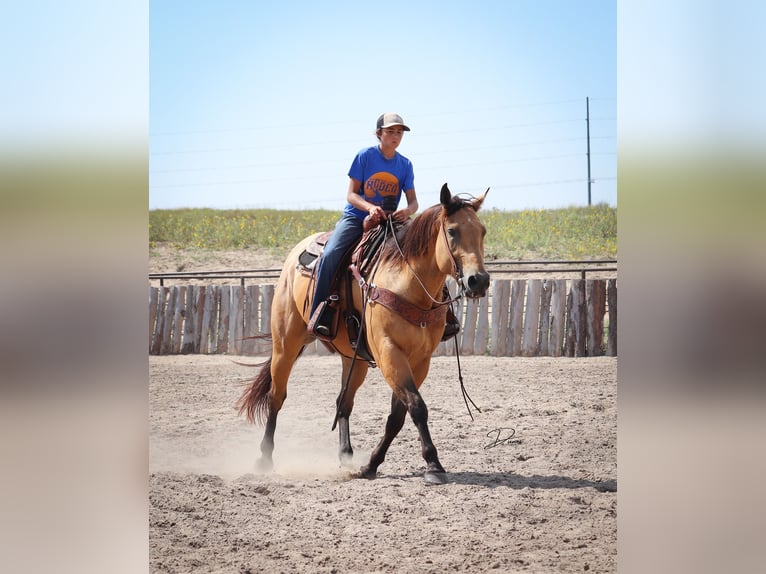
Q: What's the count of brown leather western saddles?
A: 1